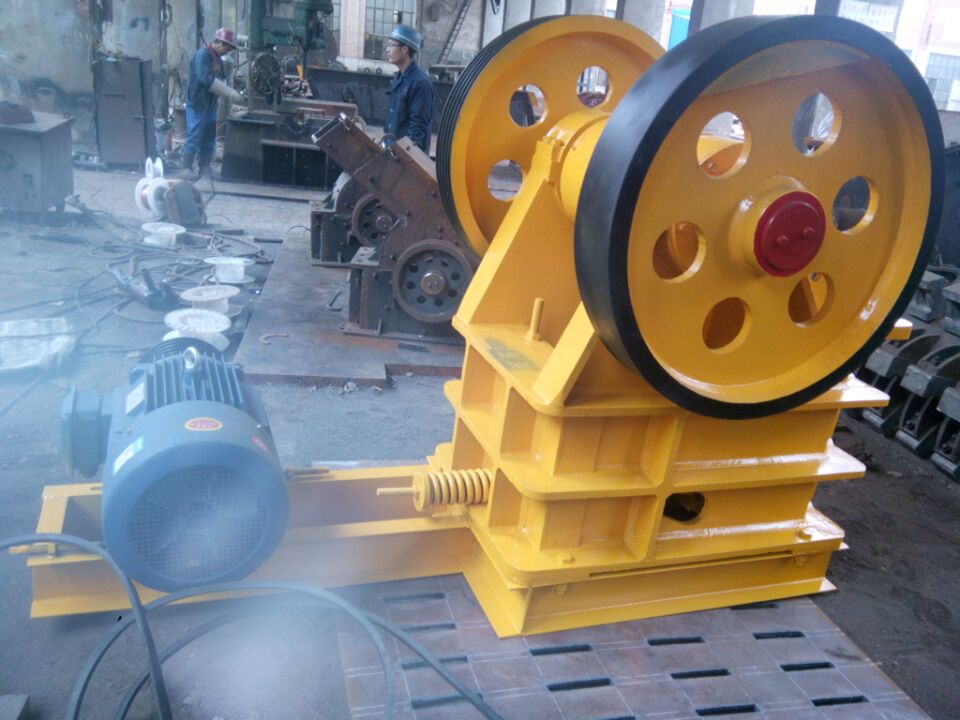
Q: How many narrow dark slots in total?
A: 14